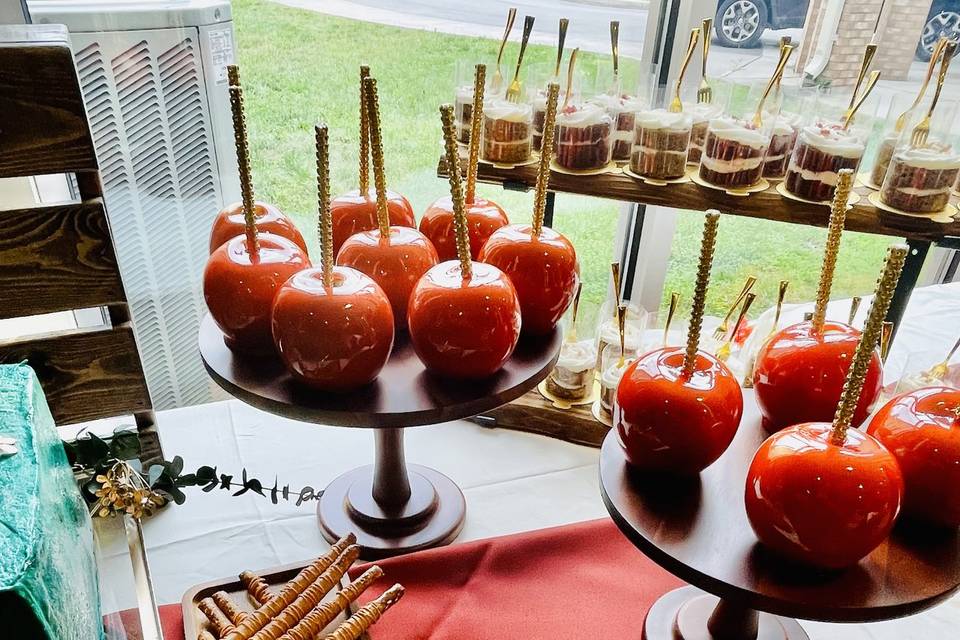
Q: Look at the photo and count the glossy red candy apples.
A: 12